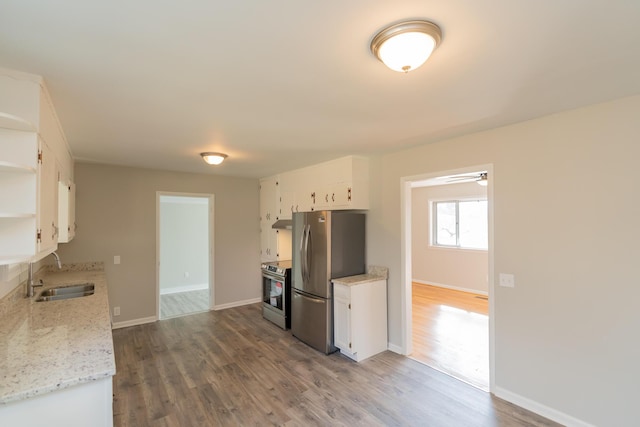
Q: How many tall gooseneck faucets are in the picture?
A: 1